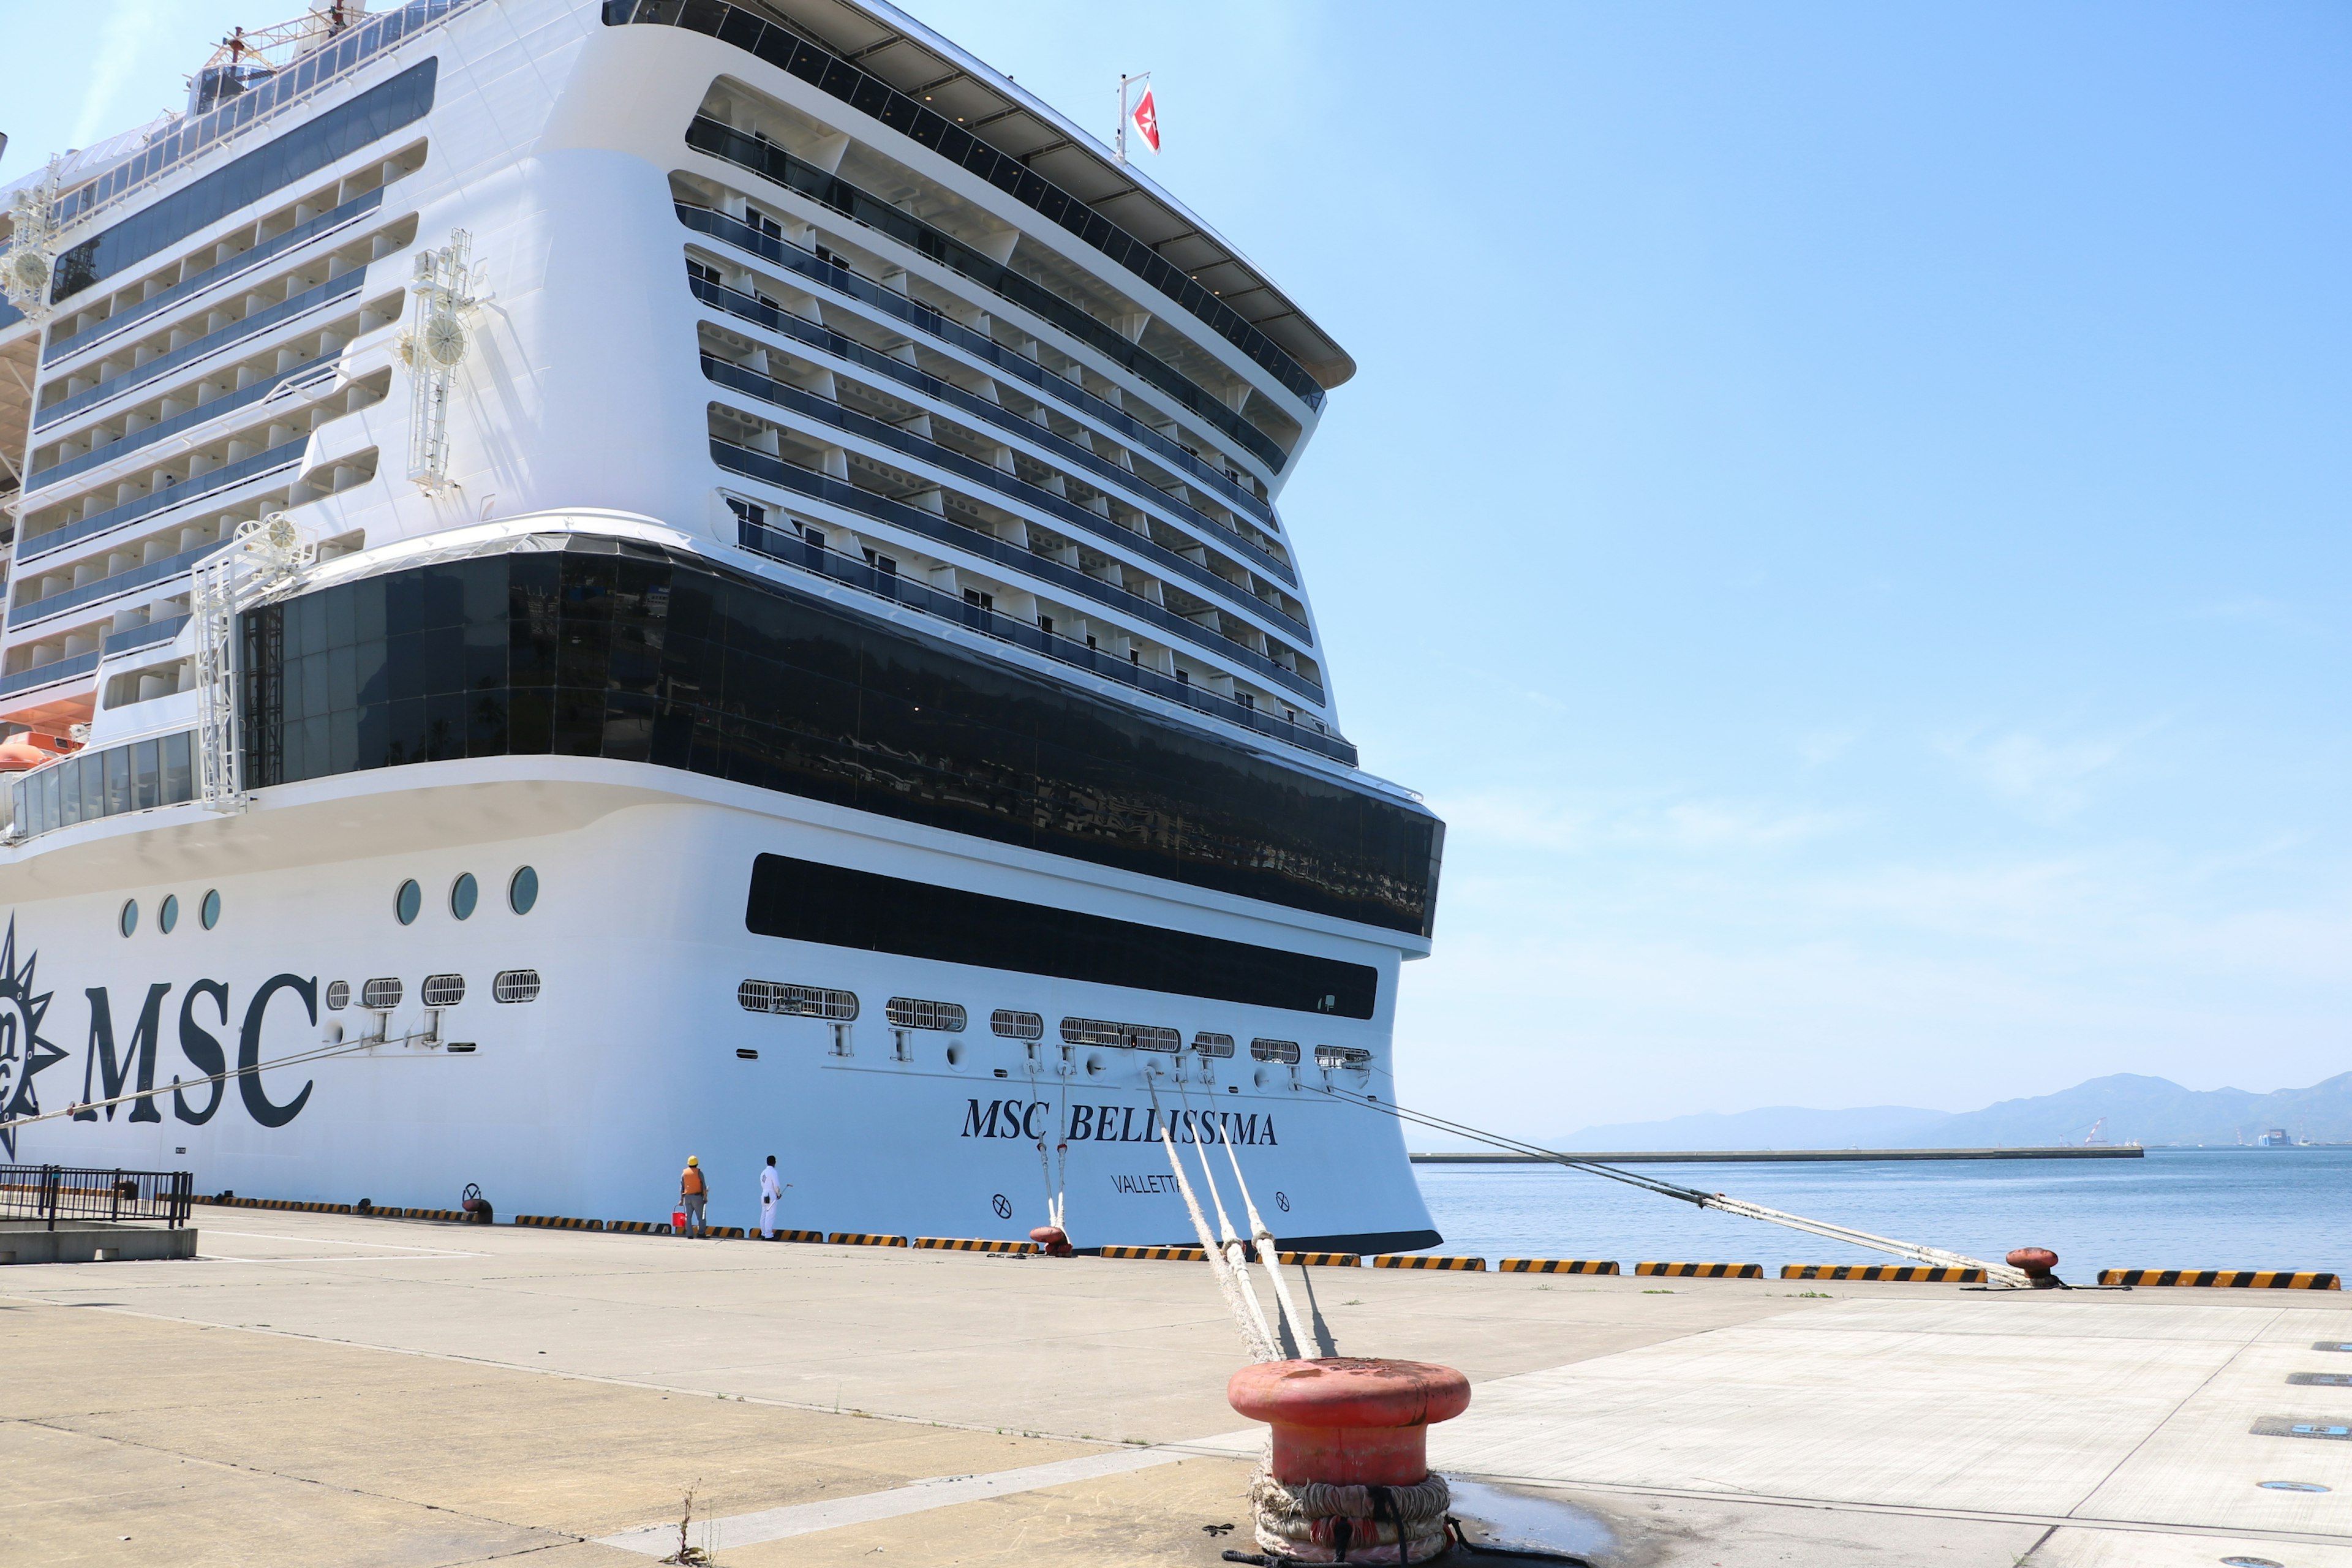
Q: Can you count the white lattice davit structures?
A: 3